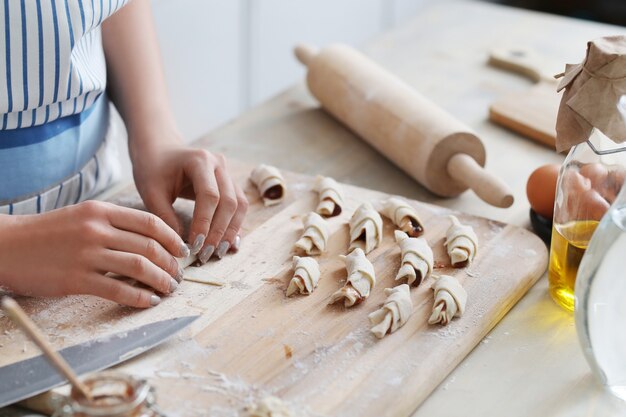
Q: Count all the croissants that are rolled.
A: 11